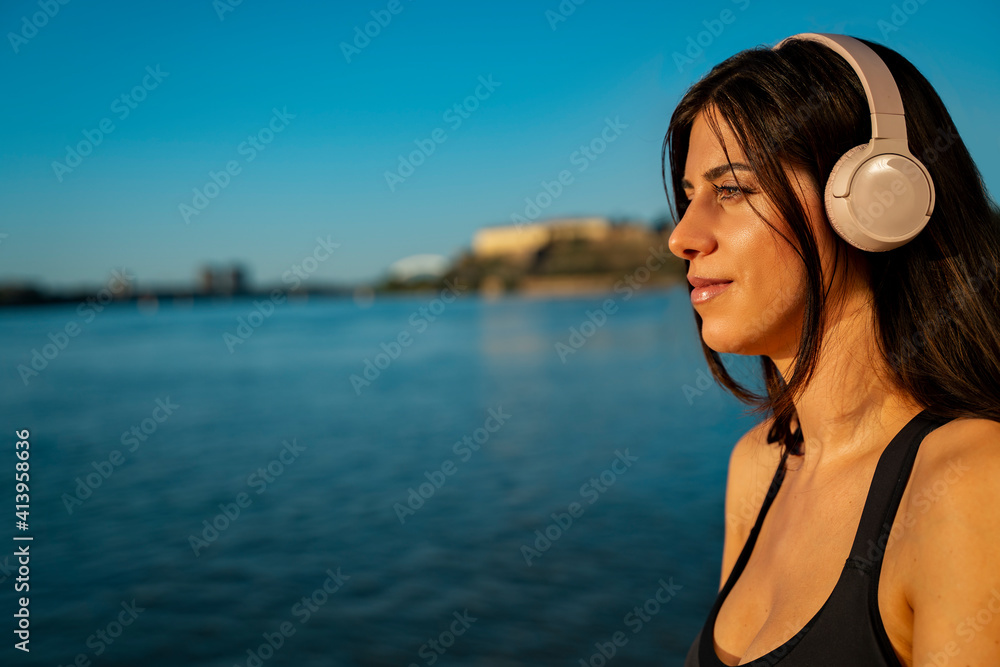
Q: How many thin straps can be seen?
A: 2